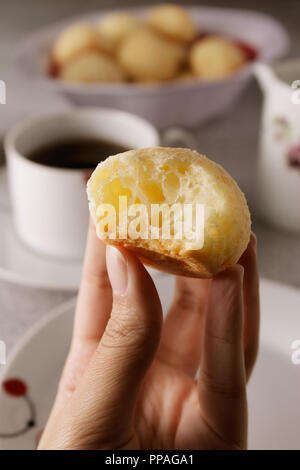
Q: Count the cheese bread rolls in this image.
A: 7